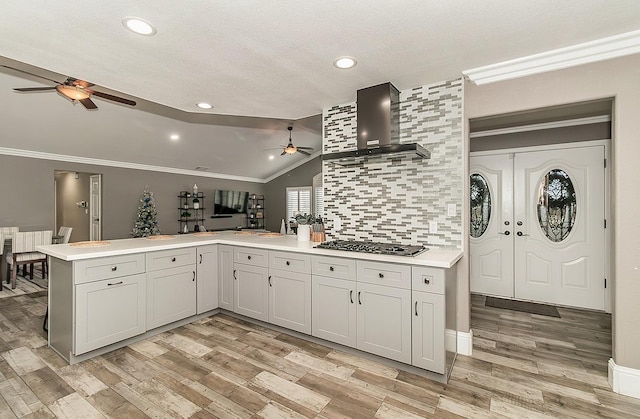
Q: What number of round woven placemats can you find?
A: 5